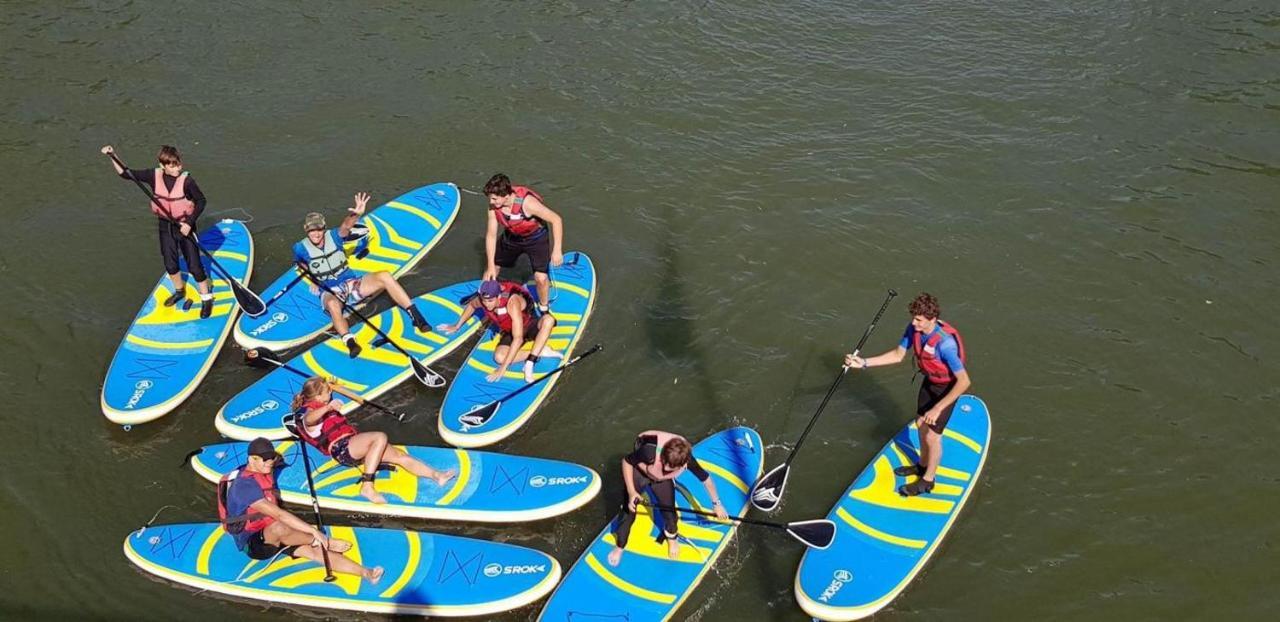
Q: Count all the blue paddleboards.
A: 8